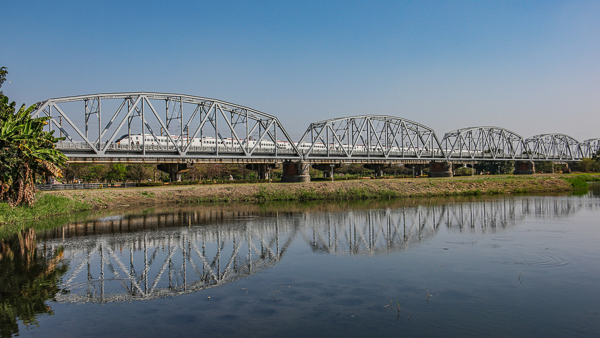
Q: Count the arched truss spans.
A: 5